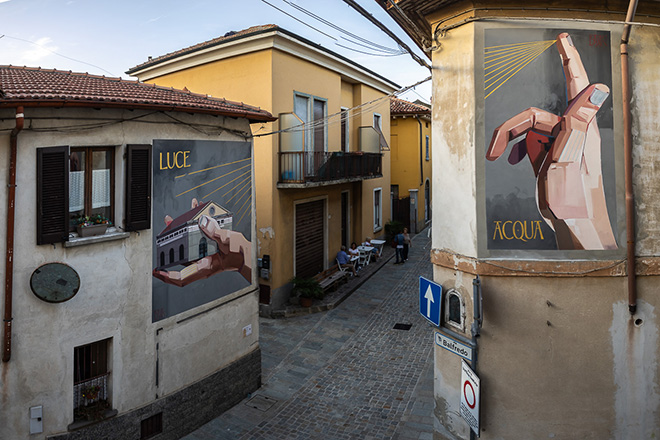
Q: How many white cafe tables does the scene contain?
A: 3